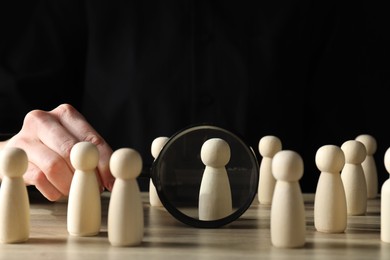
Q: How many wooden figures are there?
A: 11